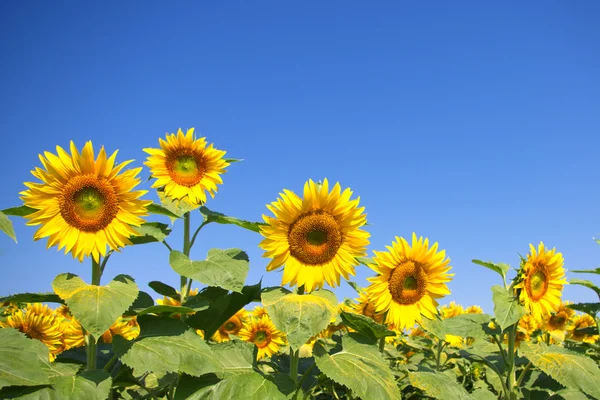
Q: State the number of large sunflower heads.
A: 5